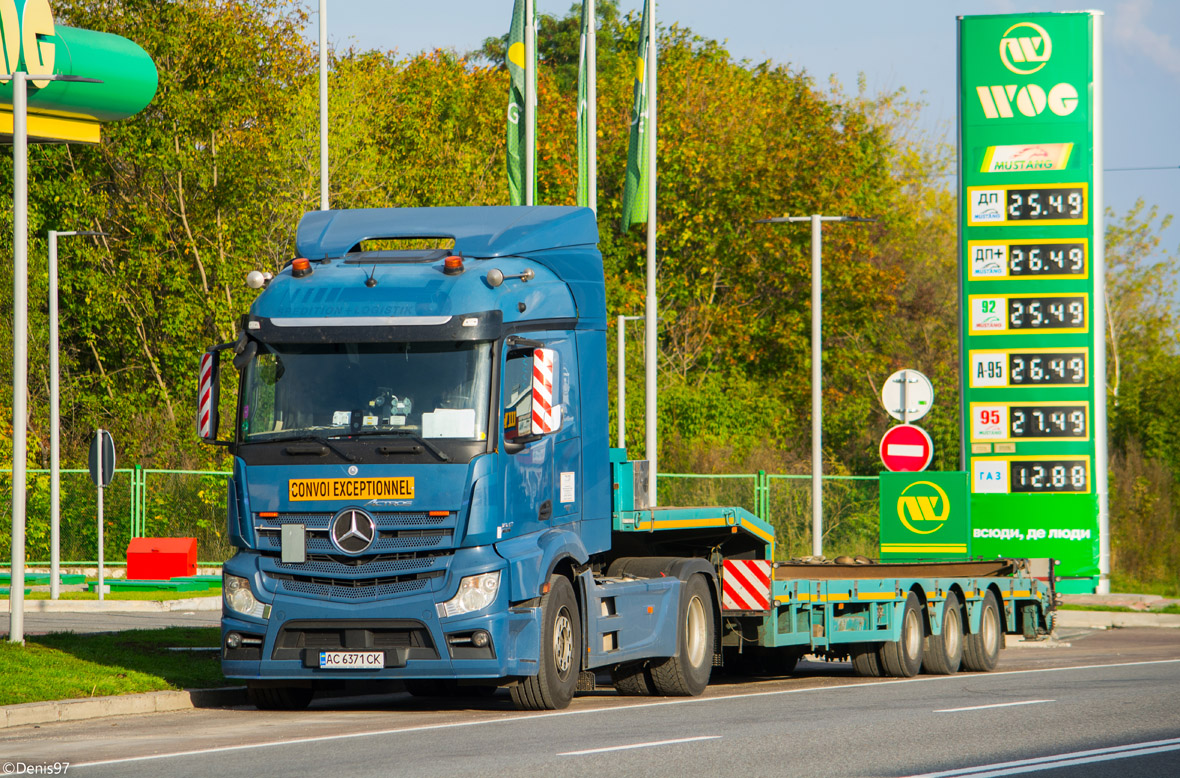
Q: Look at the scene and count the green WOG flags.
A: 3